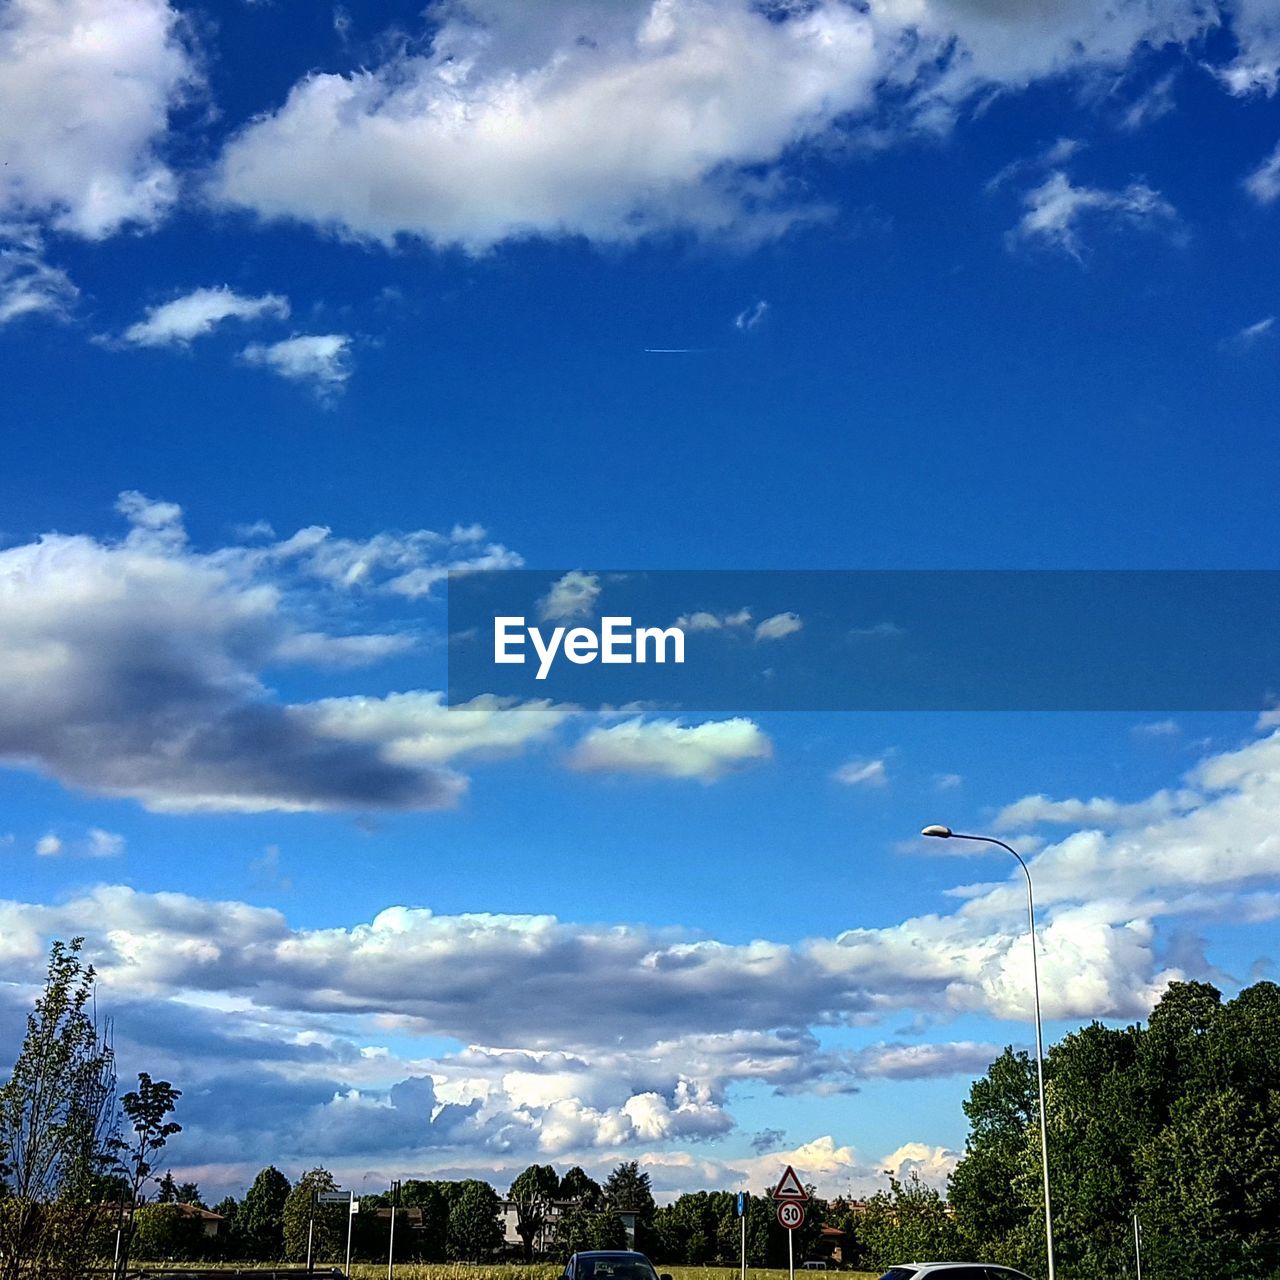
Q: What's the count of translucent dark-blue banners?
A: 1